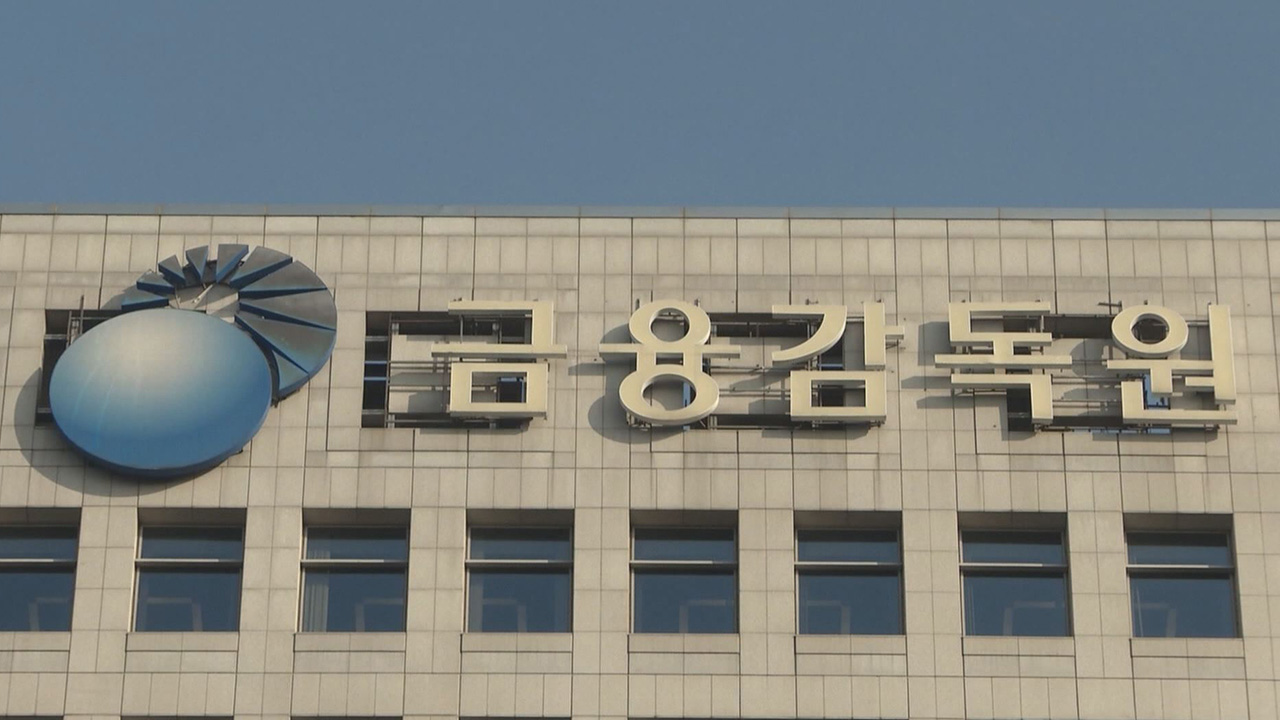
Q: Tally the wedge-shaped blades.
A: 10